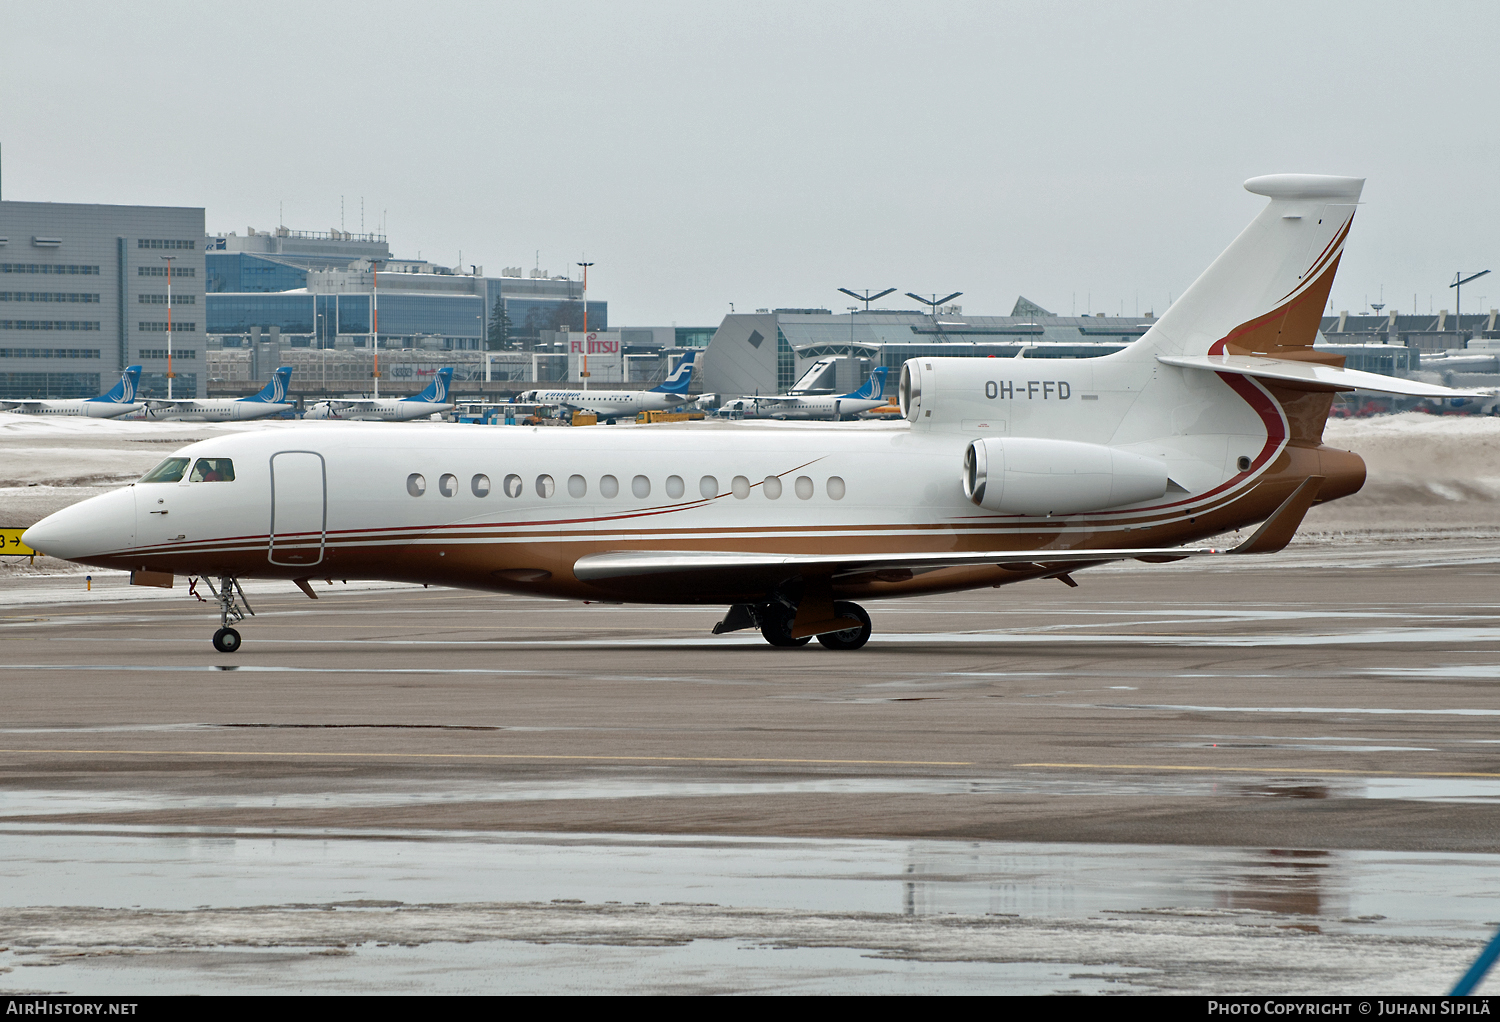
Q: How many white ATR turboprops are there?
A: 4